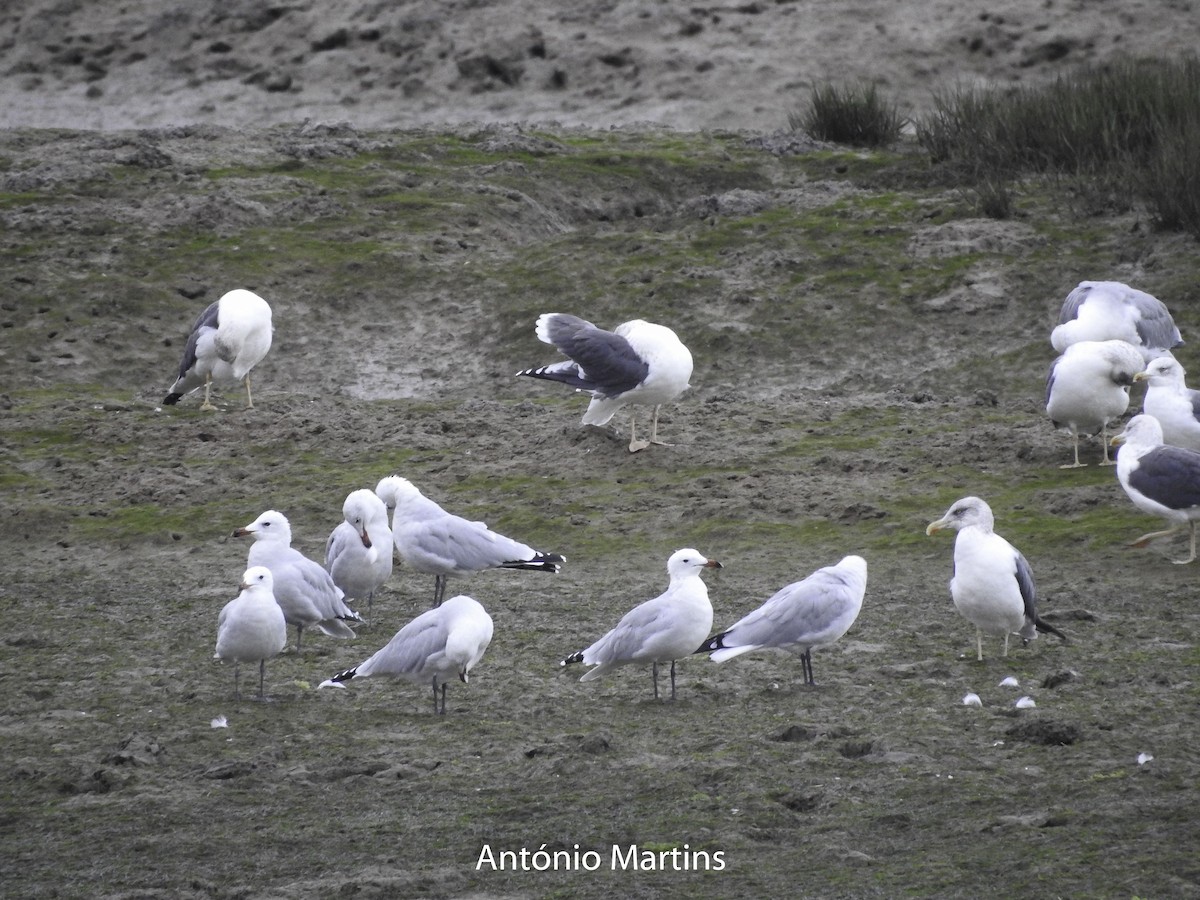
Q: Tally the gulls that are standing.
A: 14